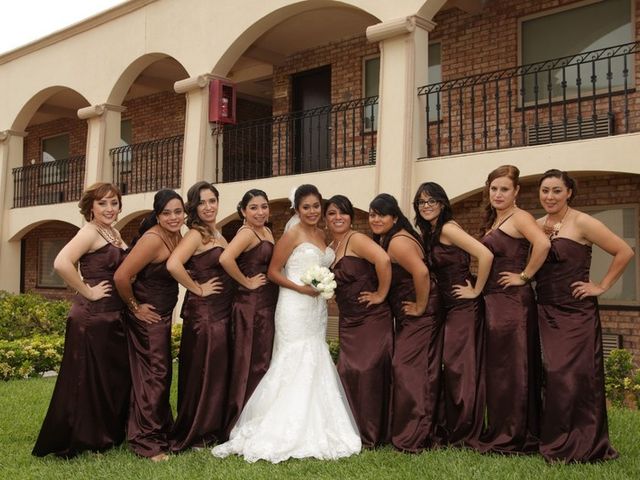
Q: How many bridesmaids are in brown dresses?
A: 9